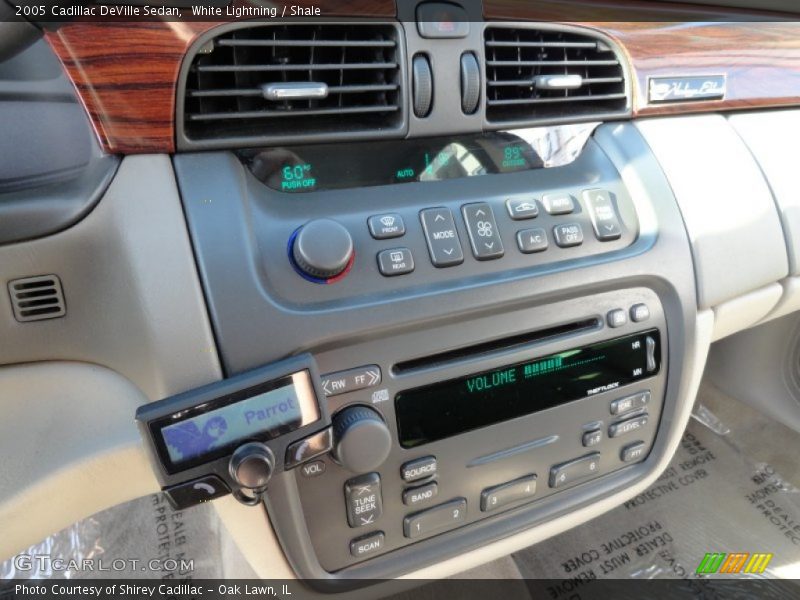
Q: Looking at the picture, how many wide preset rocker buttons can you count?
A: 3